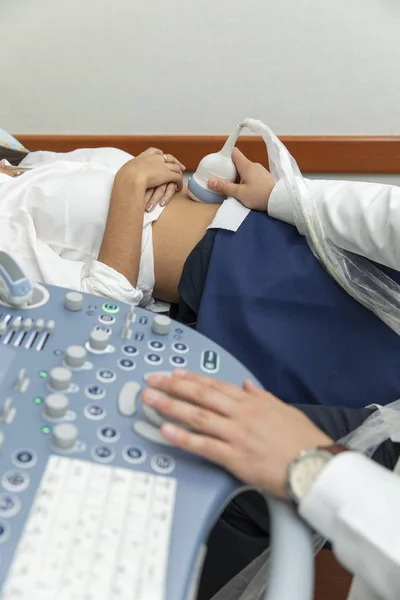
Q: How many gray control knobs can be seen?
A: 7